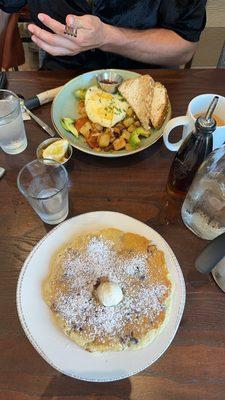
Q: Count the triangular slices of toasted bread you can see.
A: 2